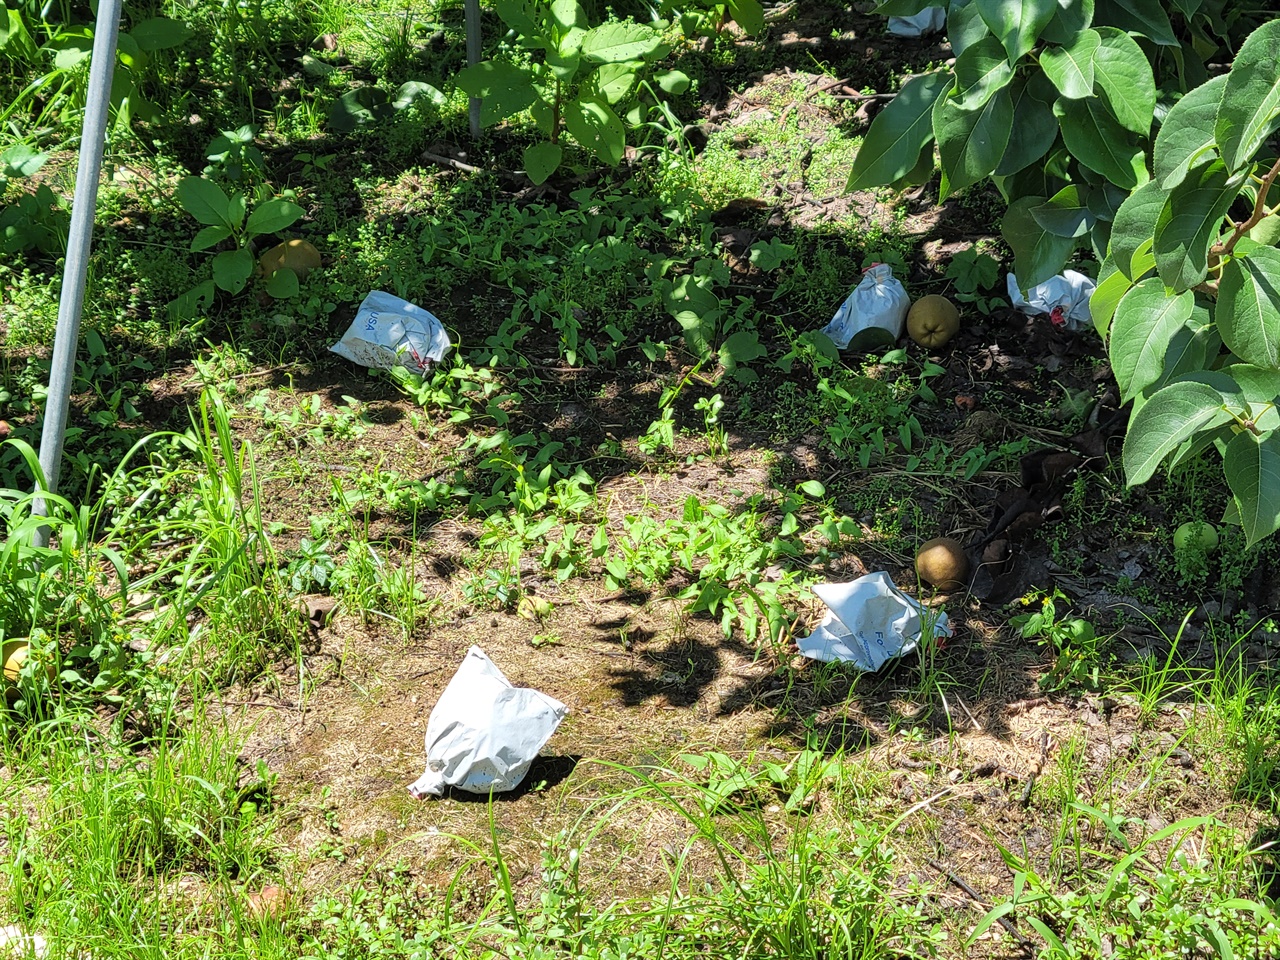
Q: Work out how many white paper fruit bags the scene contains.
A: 6